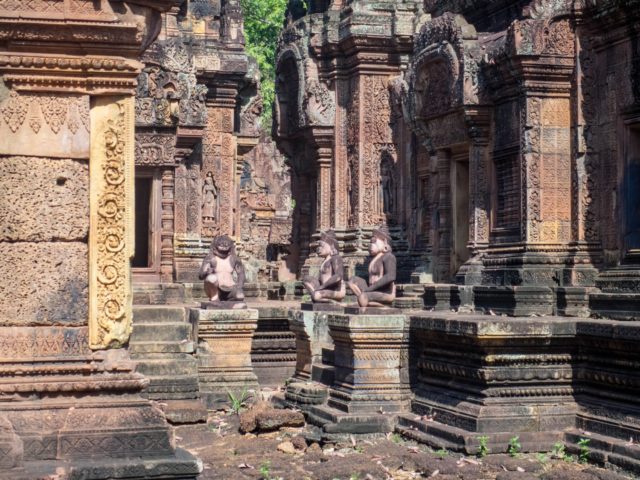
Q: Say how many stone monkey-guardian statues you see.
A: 3